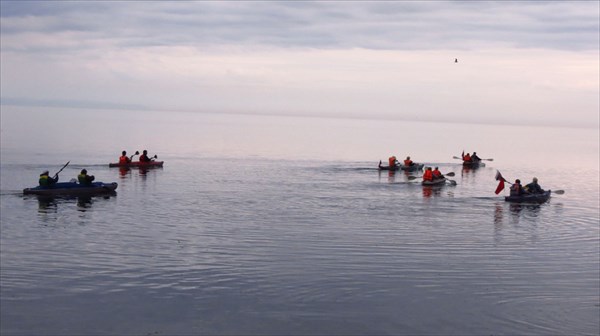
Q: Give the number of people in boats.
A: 12